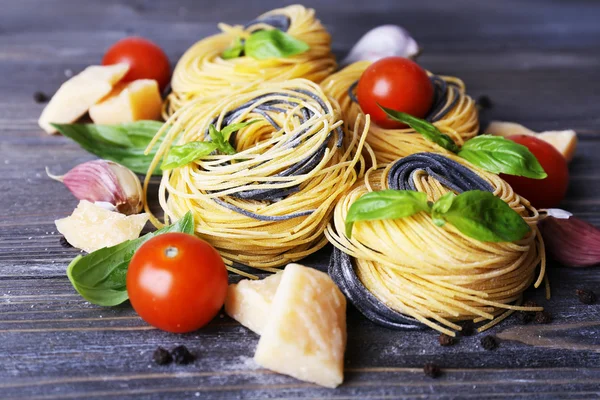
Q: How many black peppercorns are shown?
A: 13